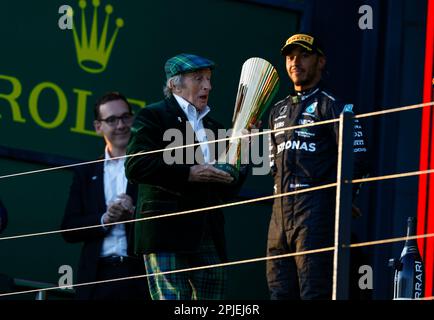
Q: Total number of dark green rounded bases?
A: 1